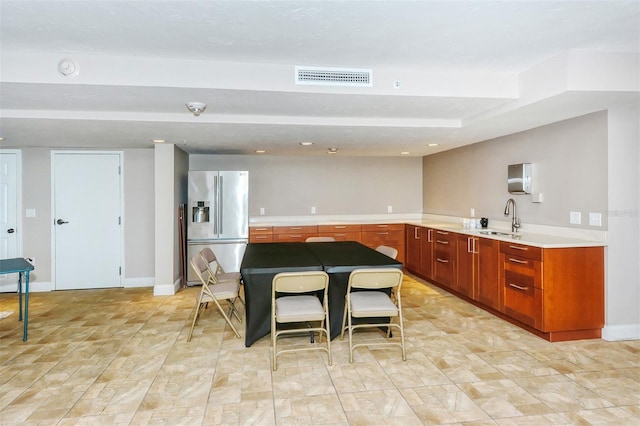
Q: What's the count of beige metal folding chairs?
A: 6